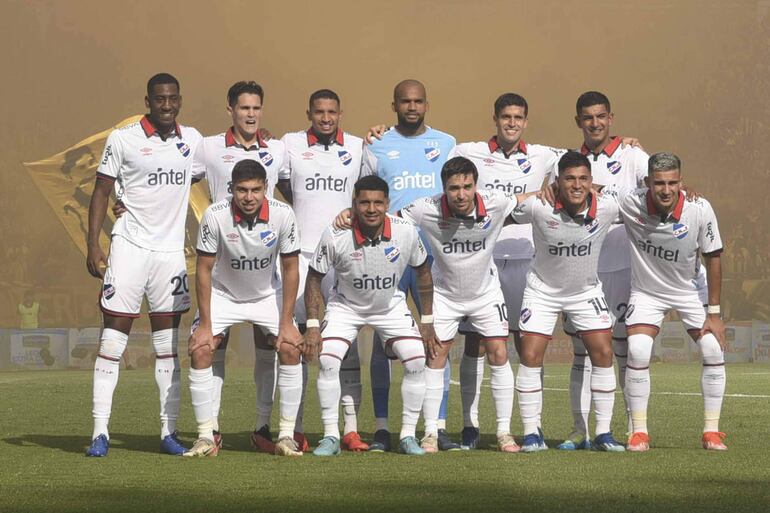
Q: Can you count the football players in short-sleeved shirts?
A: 11